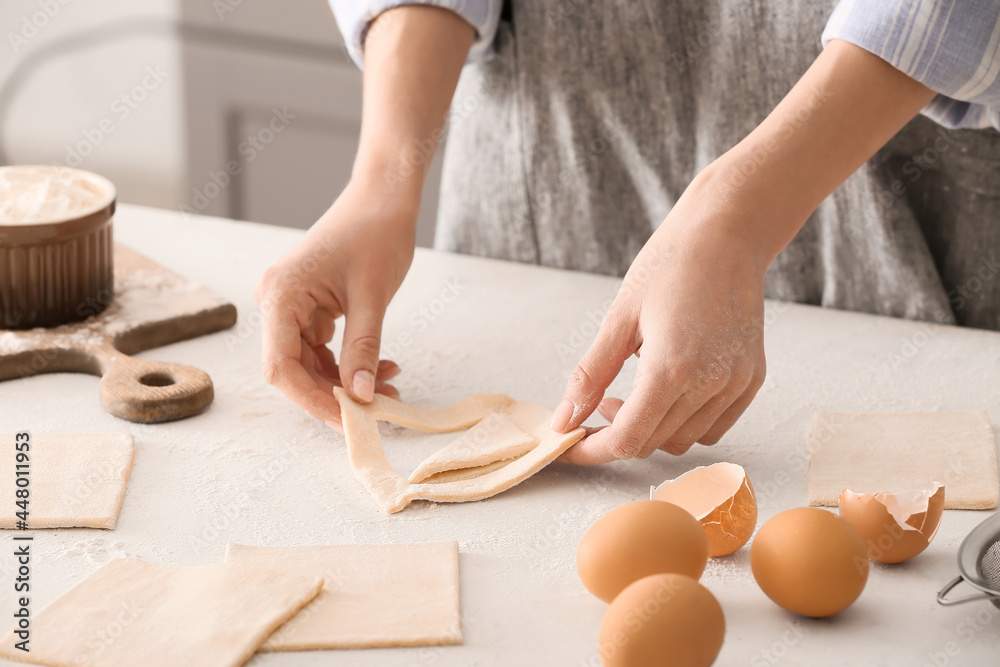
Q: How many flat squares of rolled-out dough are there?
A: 4